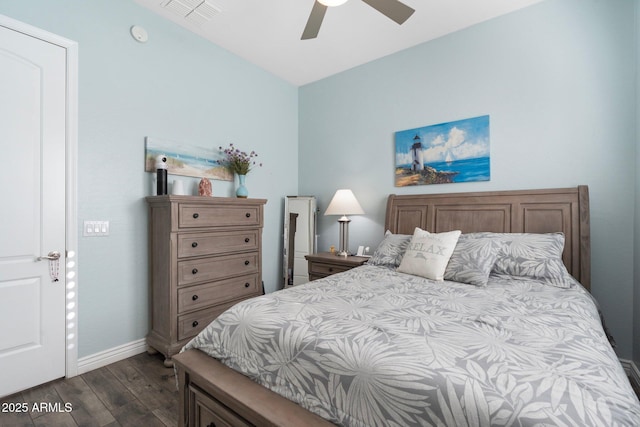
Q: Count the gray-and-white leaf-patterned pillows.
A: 3